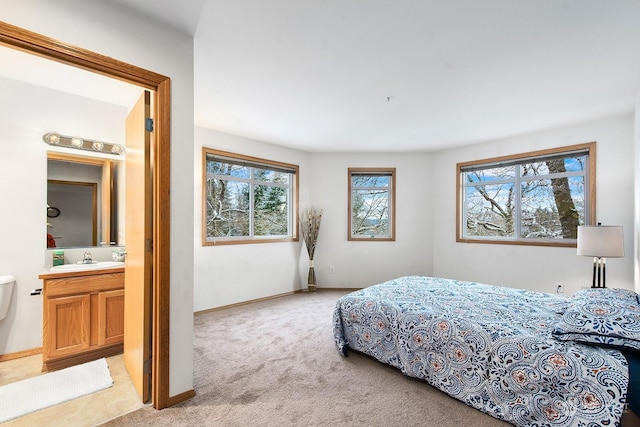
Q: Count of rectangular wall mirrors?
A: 1